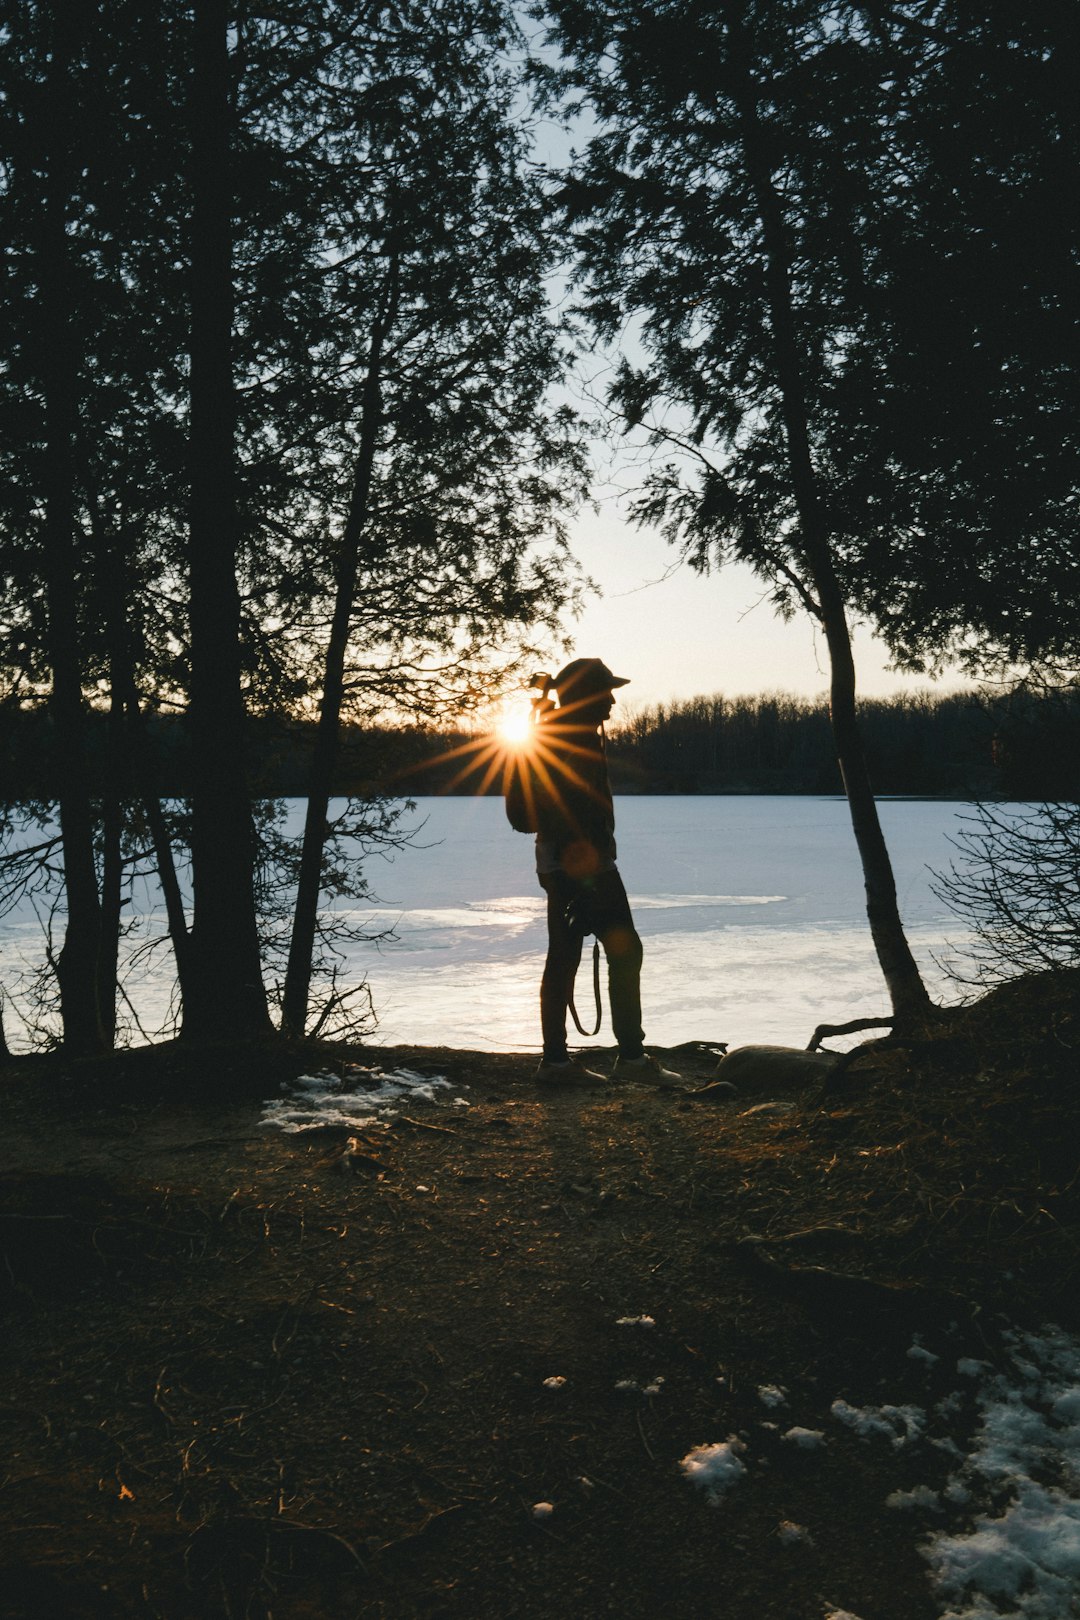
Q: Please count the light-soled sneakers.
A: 2